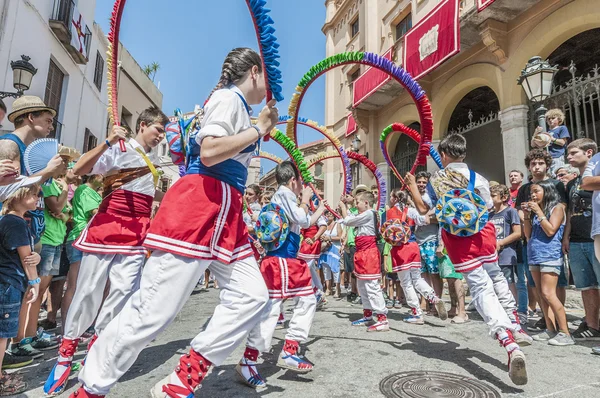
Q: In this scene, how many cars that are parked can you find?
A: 0